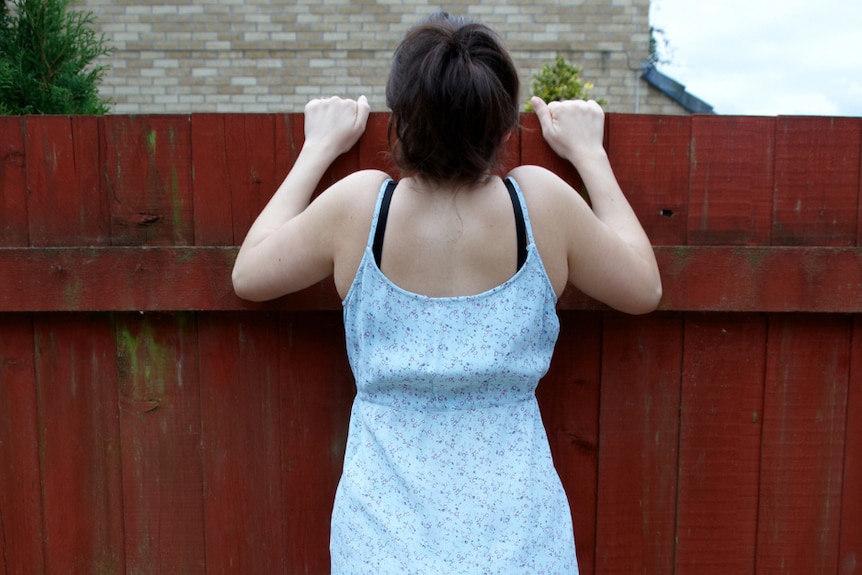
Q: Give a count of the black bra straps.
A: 2